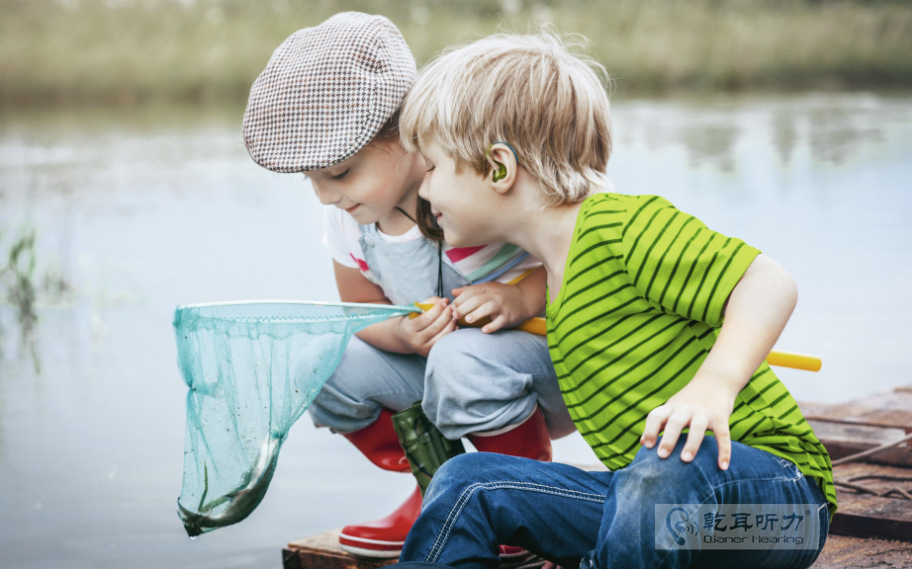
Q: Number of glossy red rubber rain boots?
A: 2